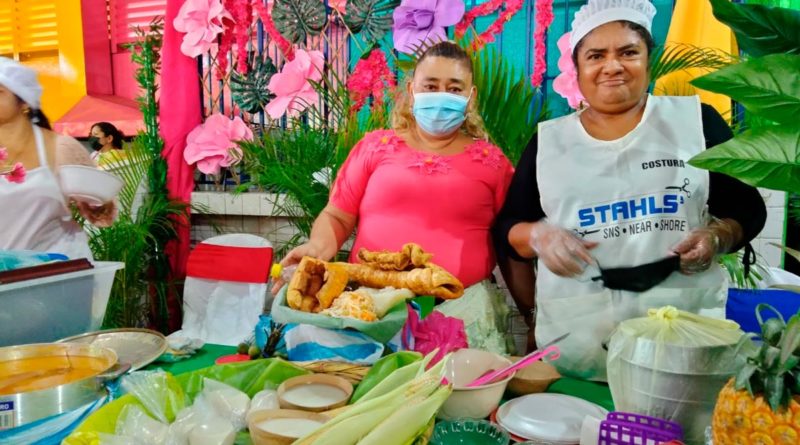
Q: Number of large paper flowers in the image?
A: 5